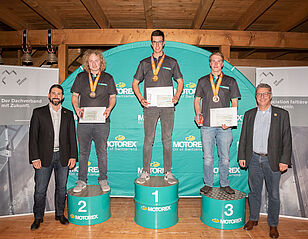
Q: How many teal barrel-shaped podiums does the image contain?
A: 3